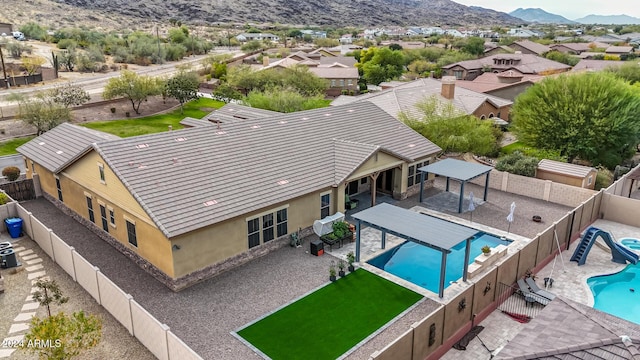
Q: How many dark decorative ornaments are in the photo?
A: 3